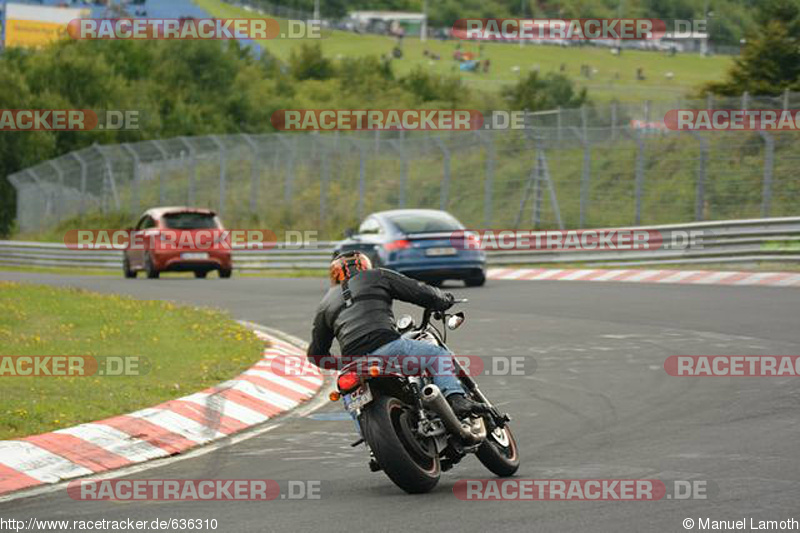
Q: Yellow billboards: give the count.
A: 1